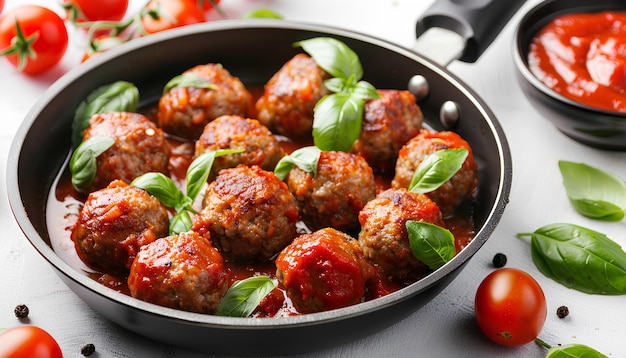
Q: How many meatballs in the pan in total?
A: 12